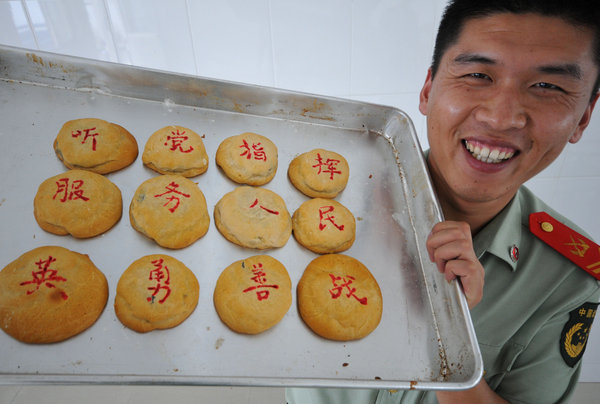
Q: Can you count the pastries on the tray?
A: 12